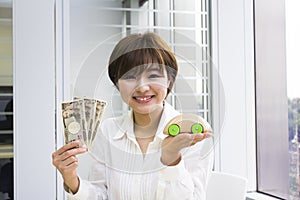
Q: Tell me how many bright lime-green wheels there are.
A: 2